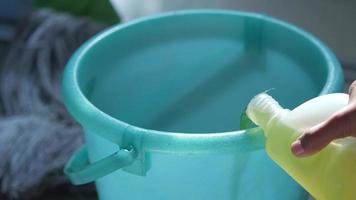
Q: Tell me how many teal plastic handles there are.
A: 1